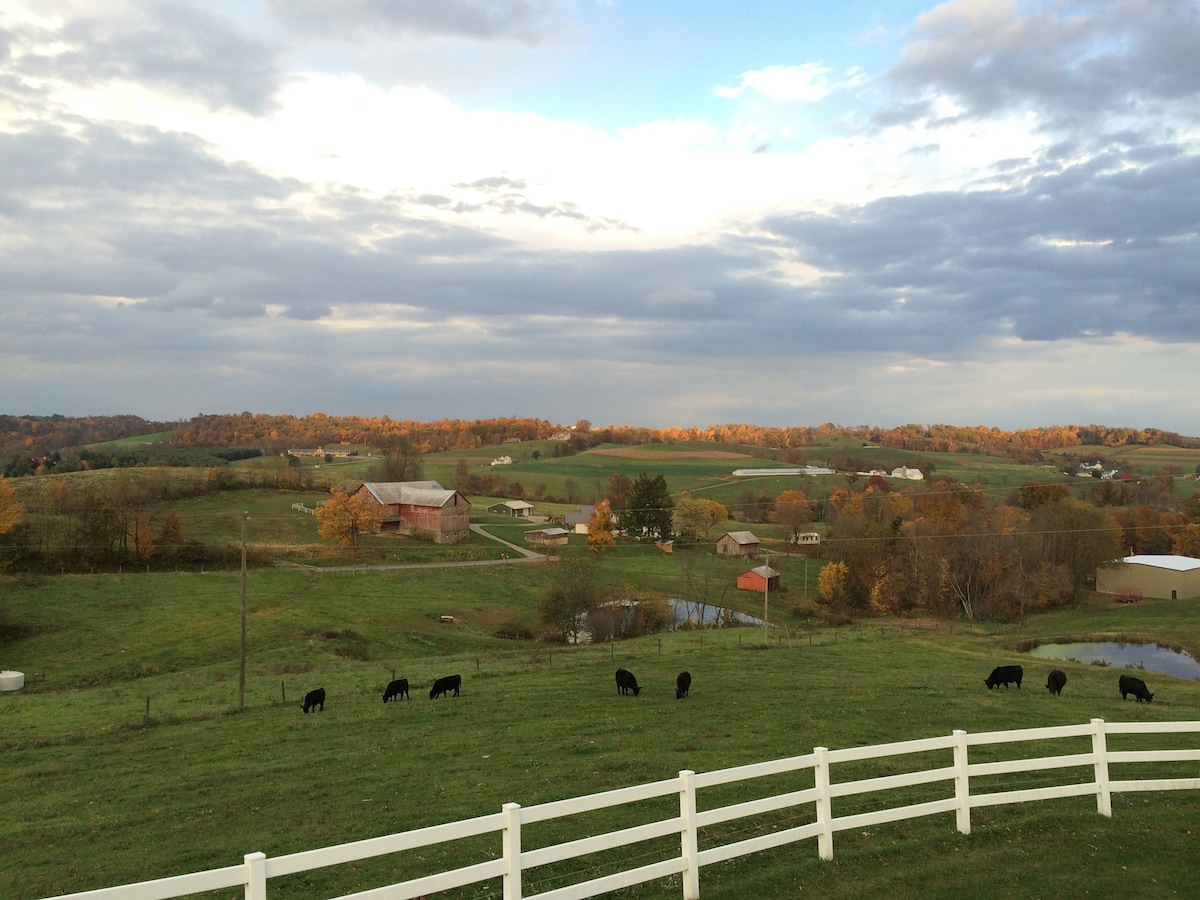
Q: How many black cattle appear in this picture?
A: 8